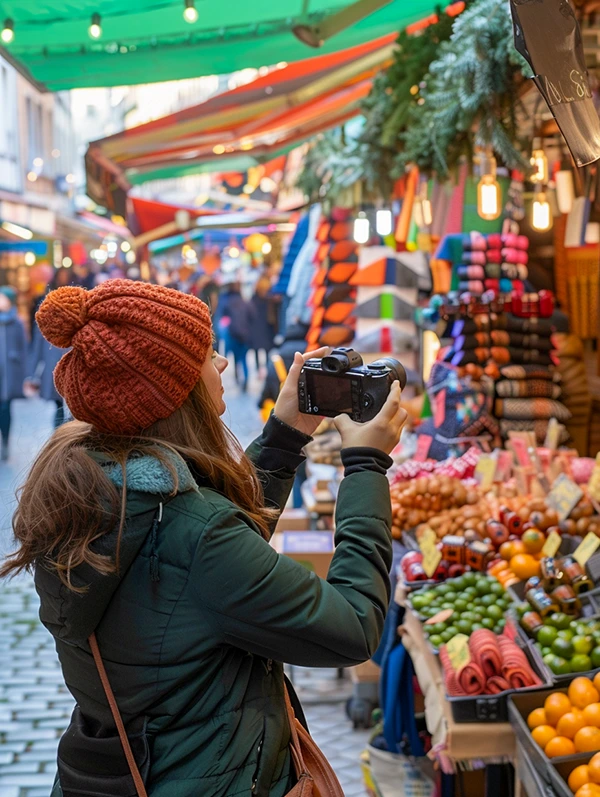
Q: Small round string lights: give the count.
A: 3